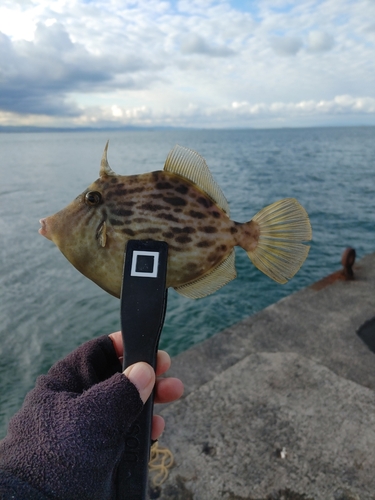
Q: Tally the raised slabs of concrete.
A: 1